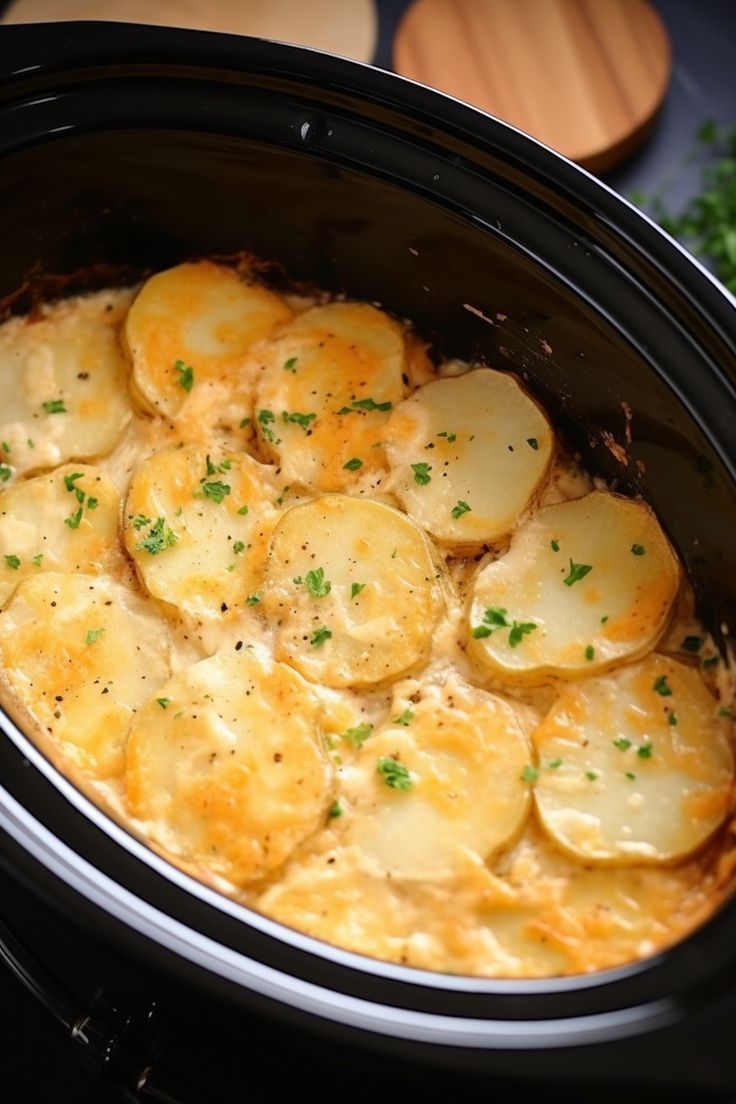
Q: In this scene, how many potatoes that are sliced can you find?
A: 12